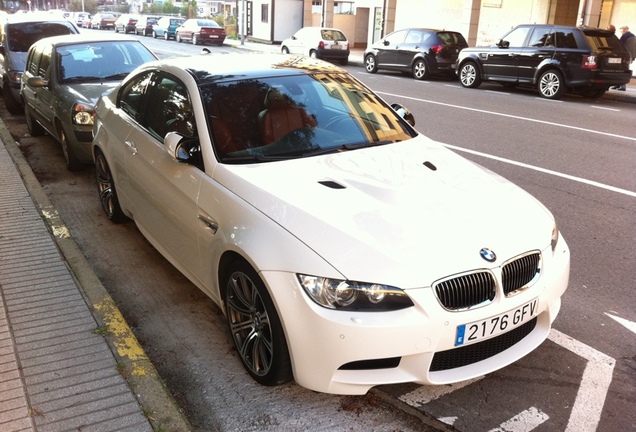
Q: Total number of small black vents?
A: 2